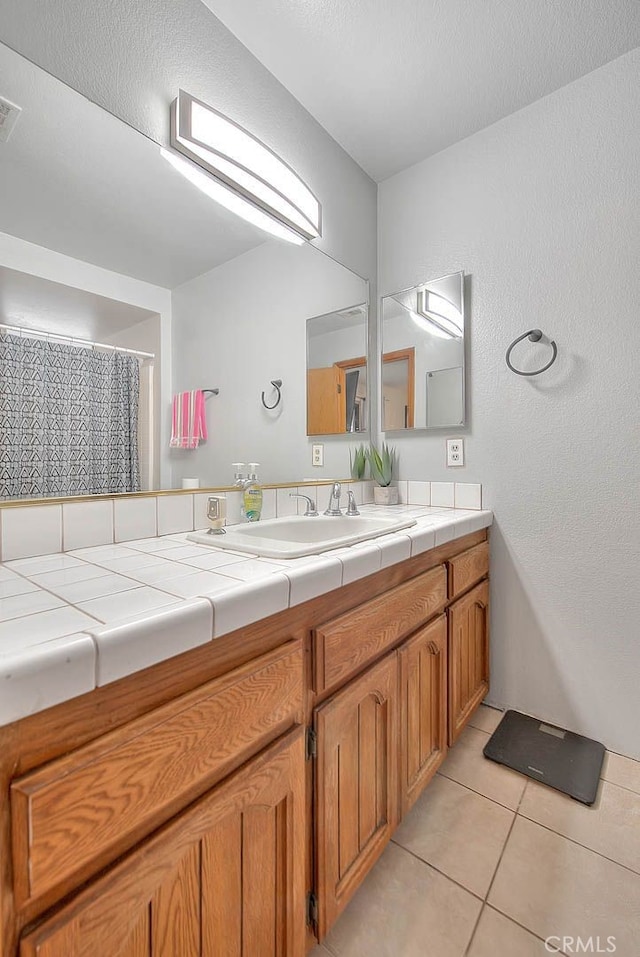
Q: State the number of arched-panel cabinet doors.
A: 4